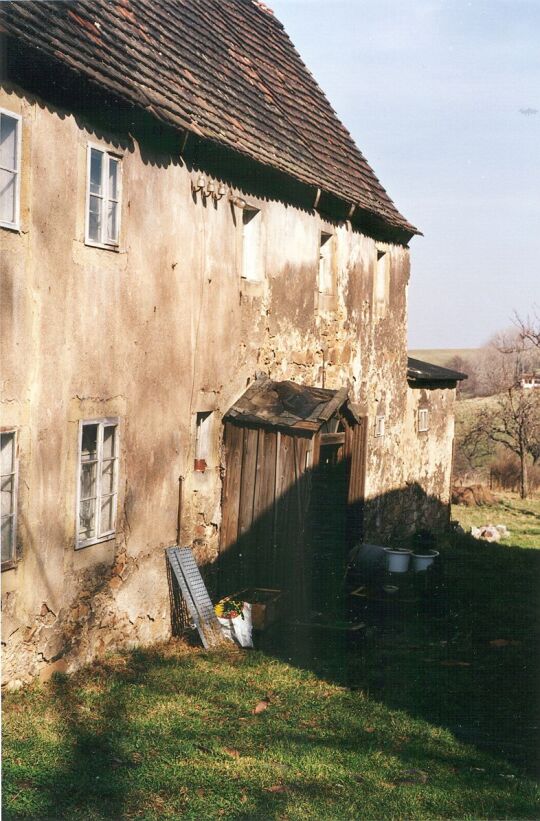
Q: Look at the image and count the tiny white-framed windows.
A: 2